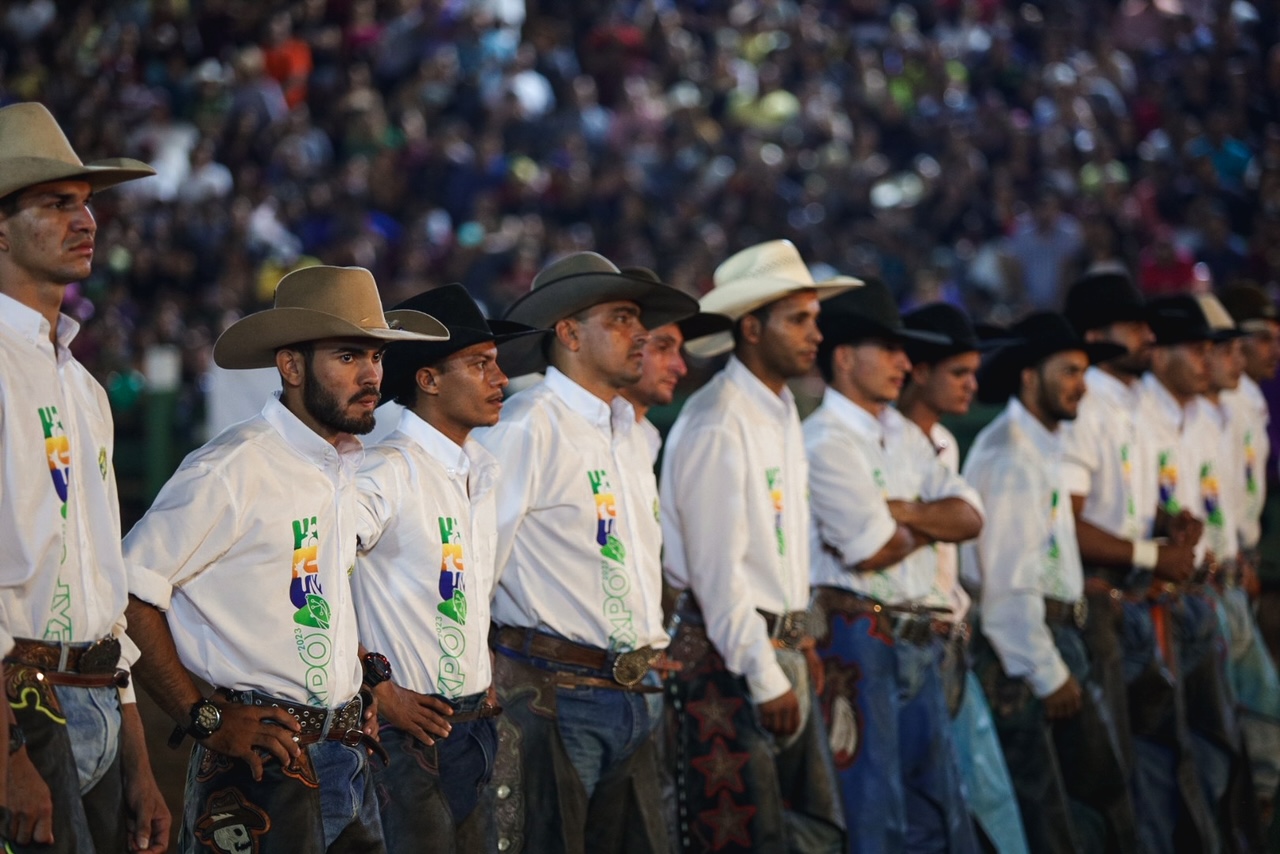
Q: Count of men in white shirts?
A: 13